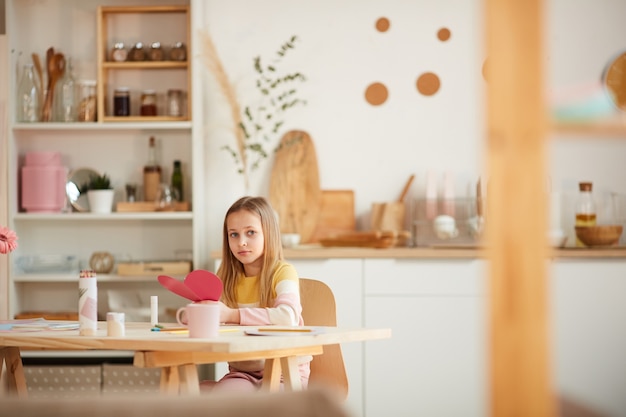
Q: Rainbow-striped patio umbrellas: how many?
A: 0